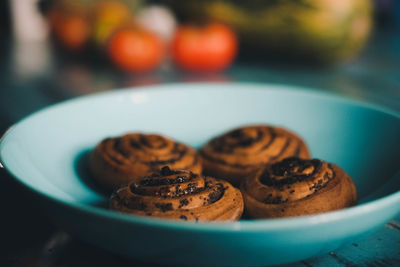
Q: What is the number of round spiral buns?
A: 4